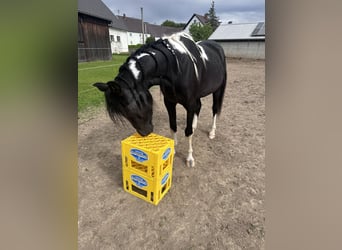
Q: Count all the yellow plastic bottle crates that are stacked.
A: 2